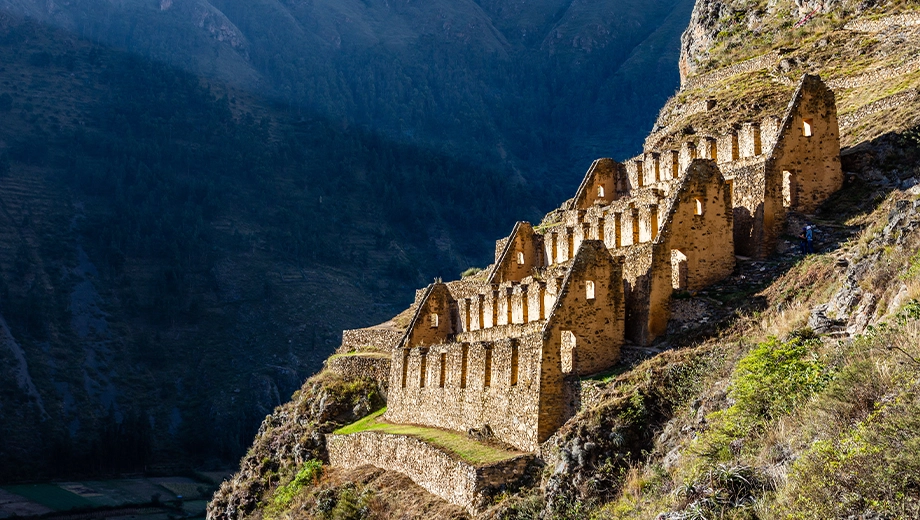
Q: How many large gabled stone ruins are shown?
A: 3